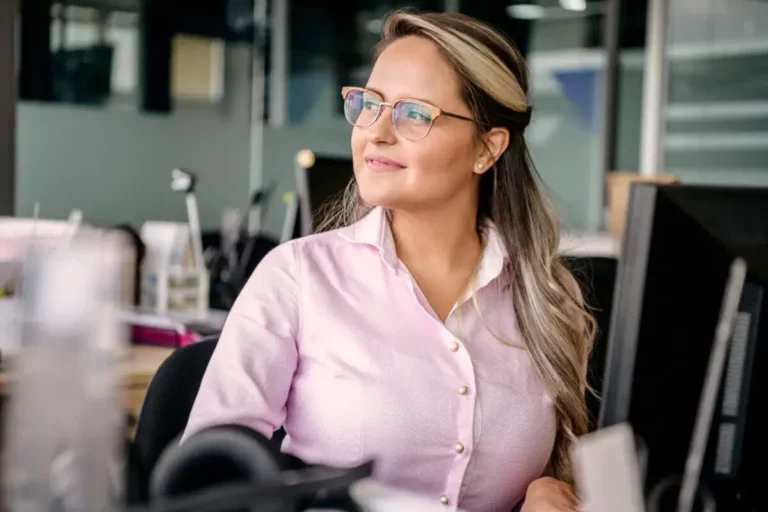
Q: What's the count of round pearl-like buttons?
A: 4